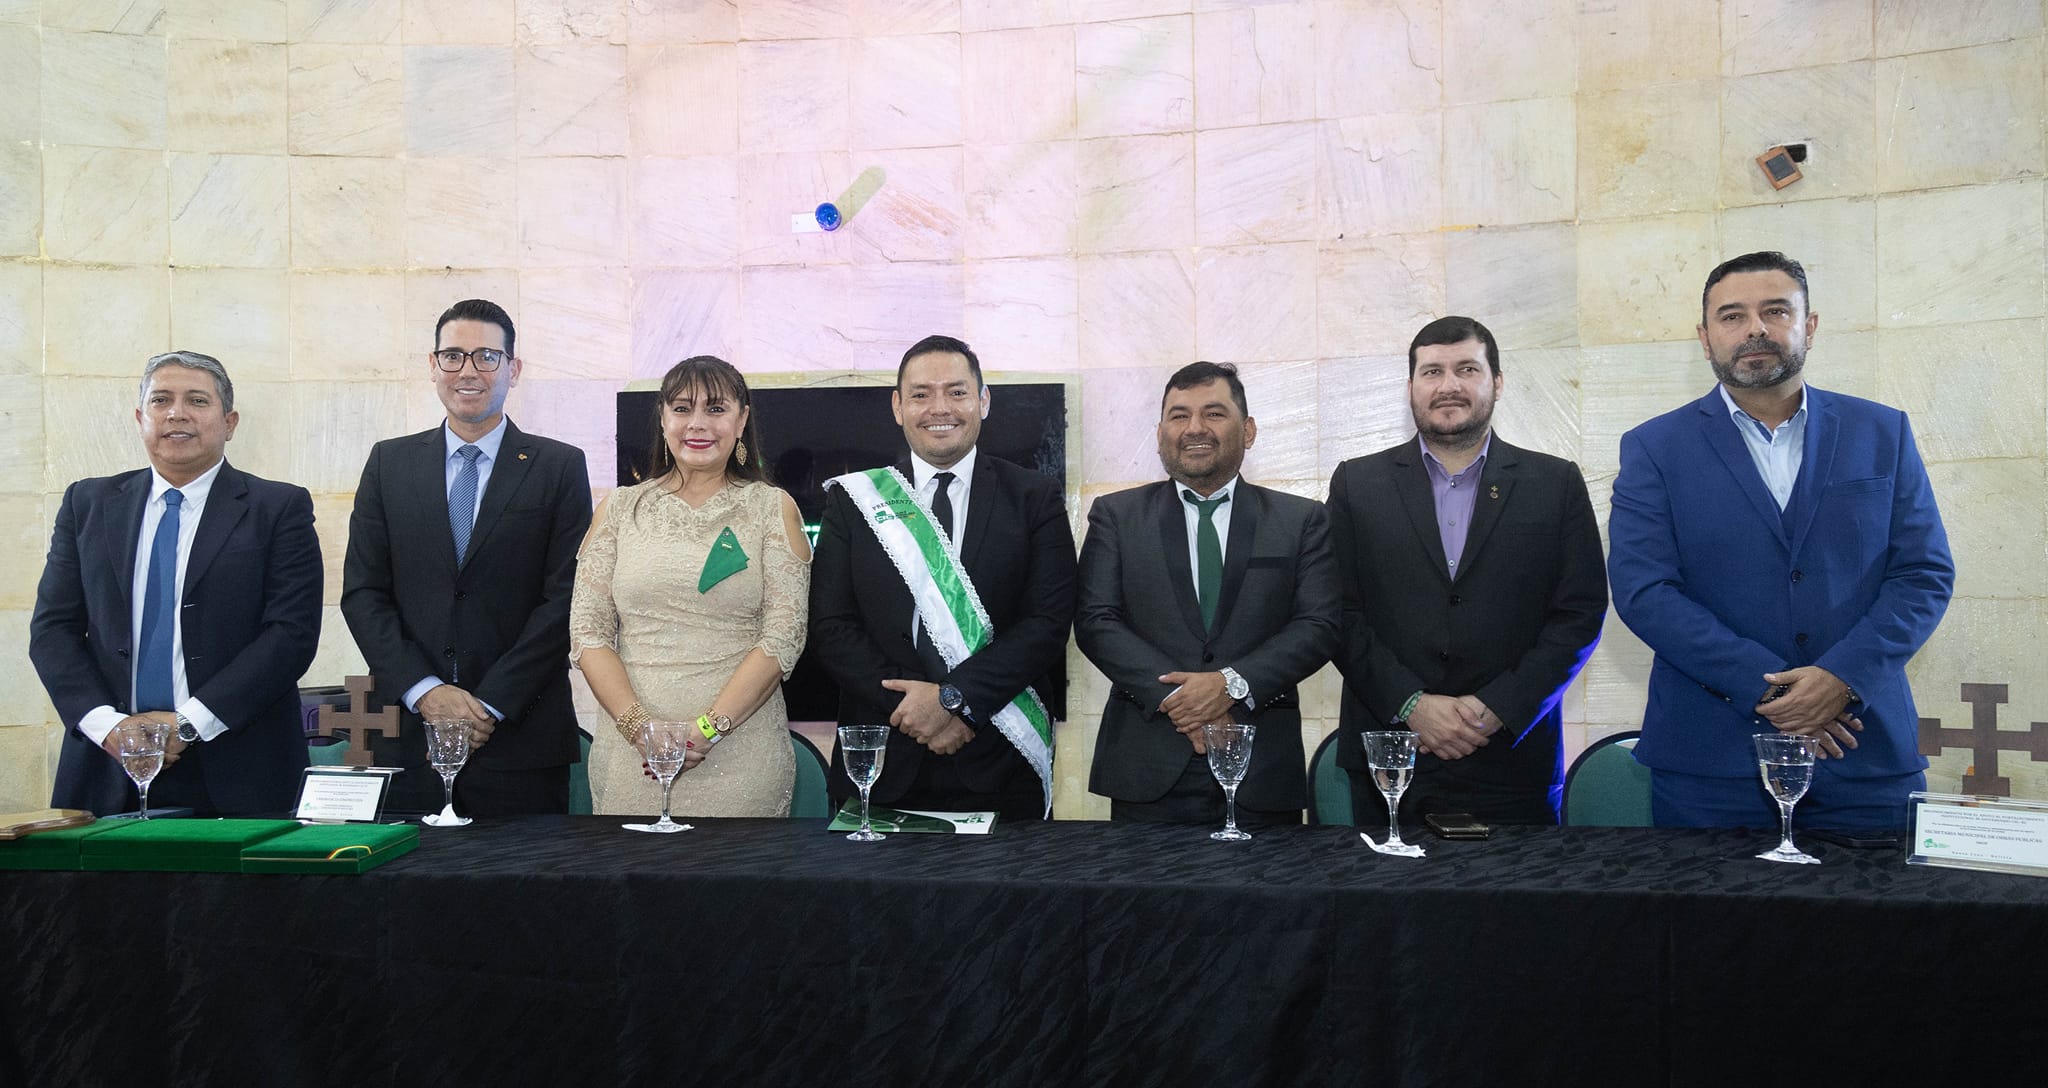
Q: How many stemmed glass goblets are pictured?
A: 7